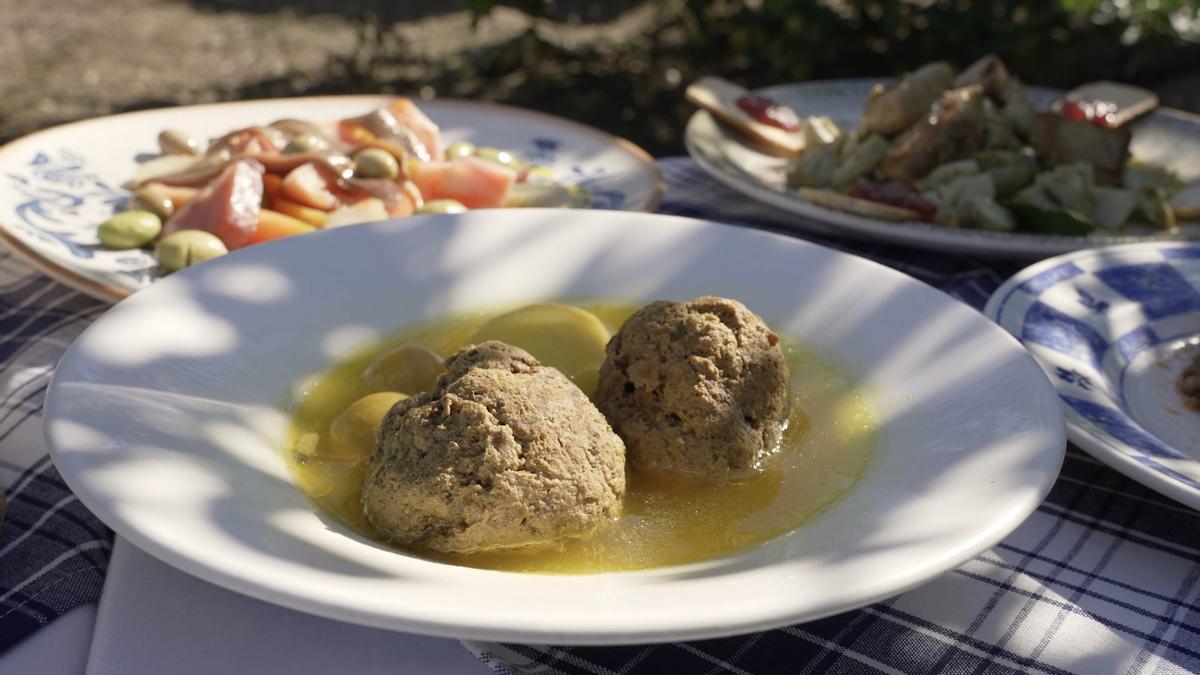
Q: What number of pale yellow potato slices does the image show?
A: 3